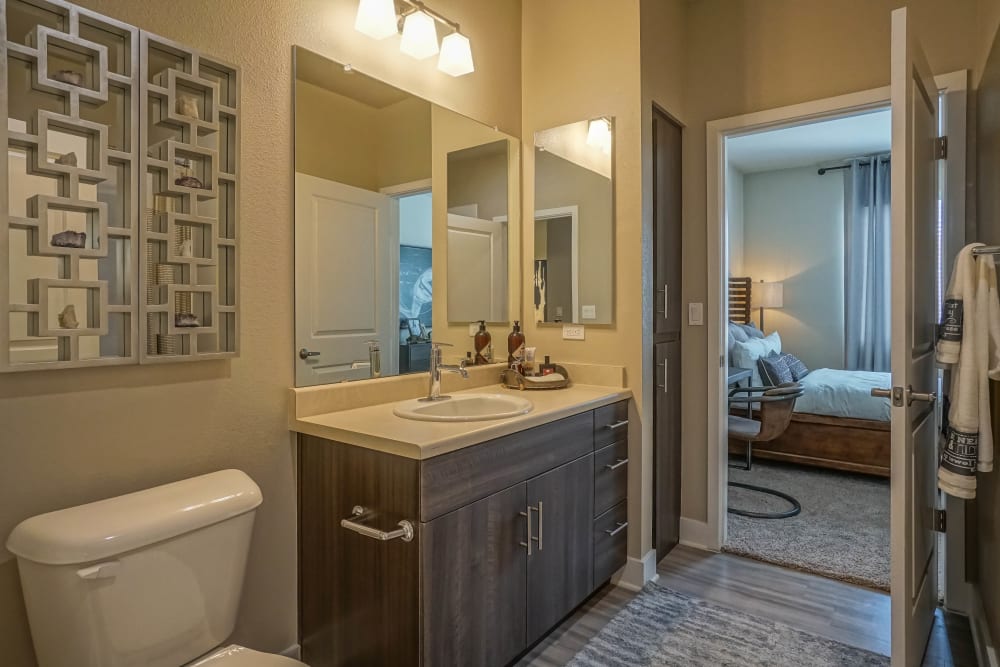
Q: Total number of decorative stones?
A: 8